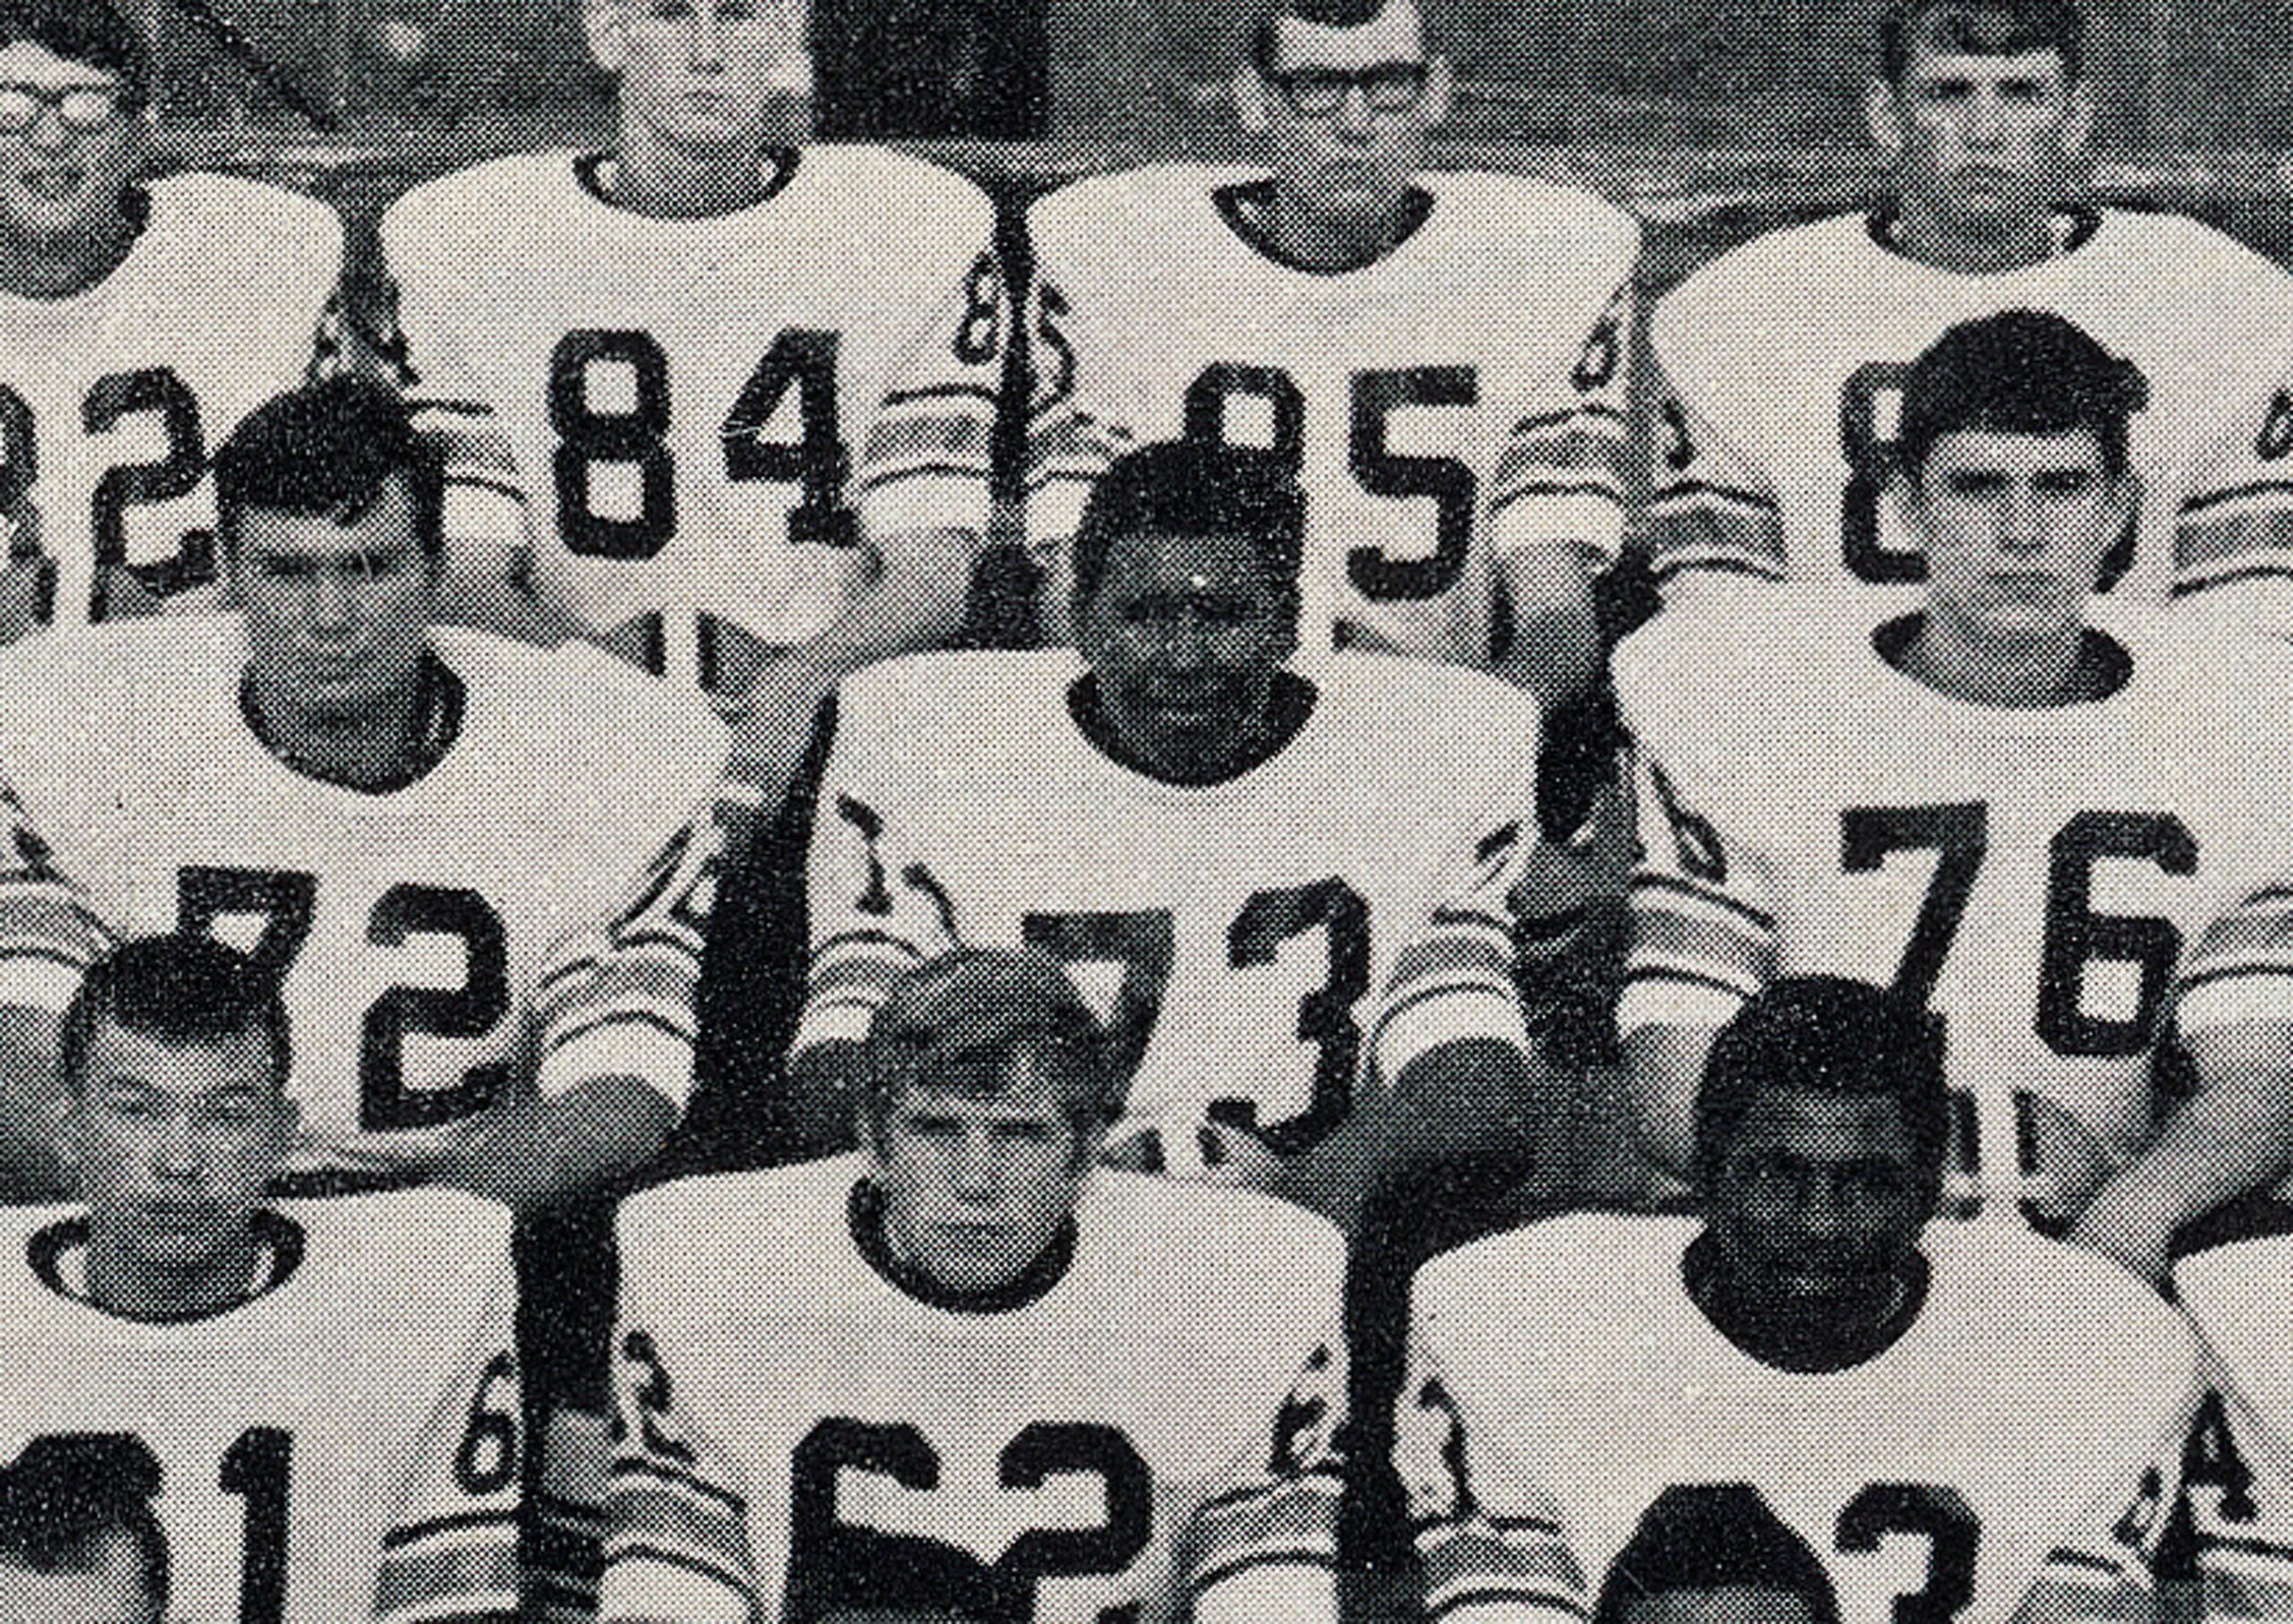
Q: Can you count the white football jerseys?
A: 11